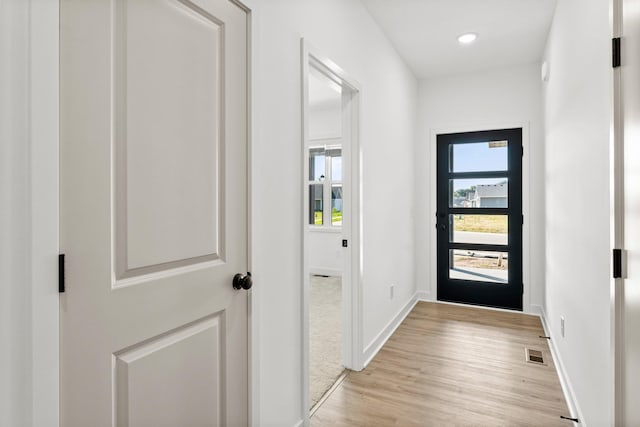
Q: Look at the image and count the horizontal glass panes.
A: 4